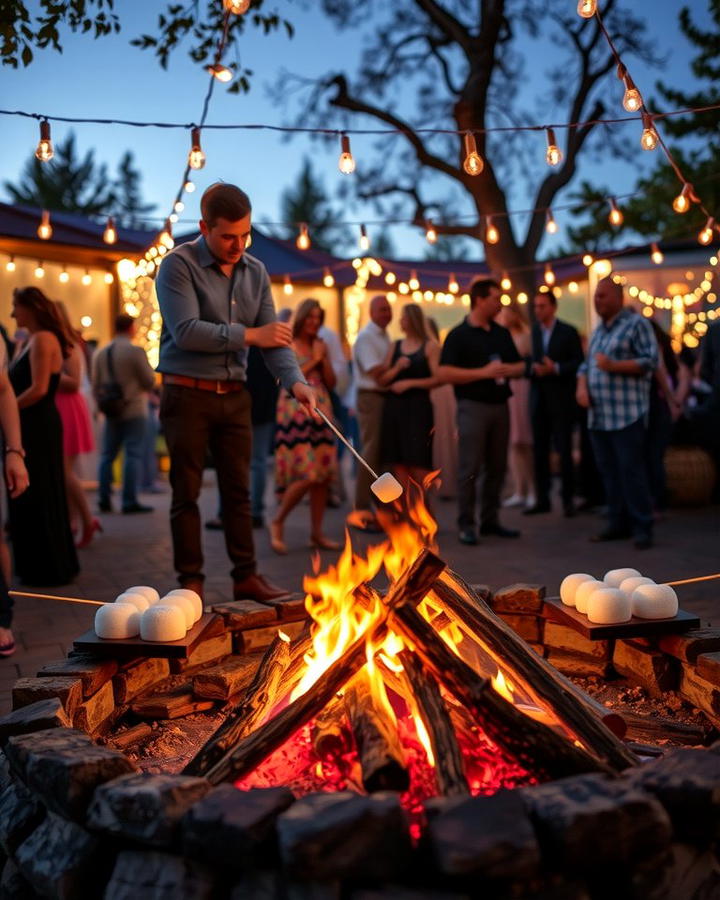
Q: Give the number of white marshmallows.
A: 13